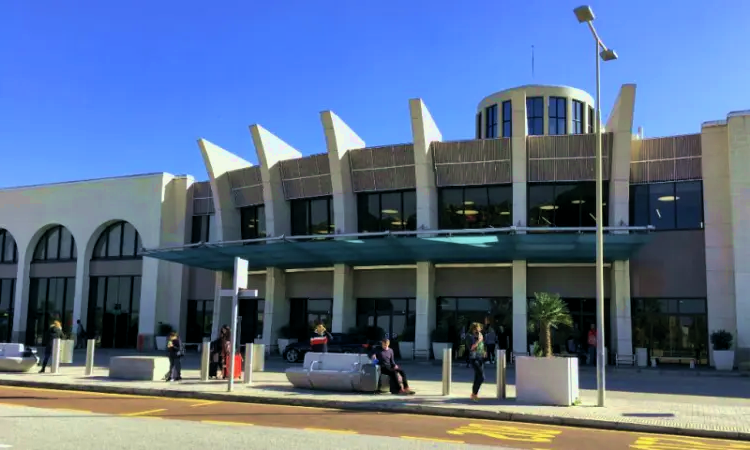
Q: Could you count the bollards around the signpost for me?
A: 2